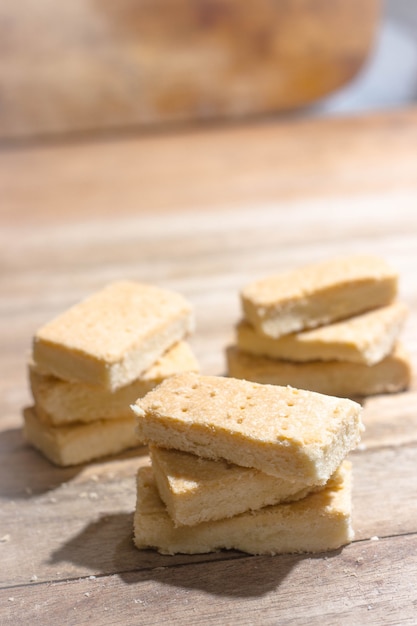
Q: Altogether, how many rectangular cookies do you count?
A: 9